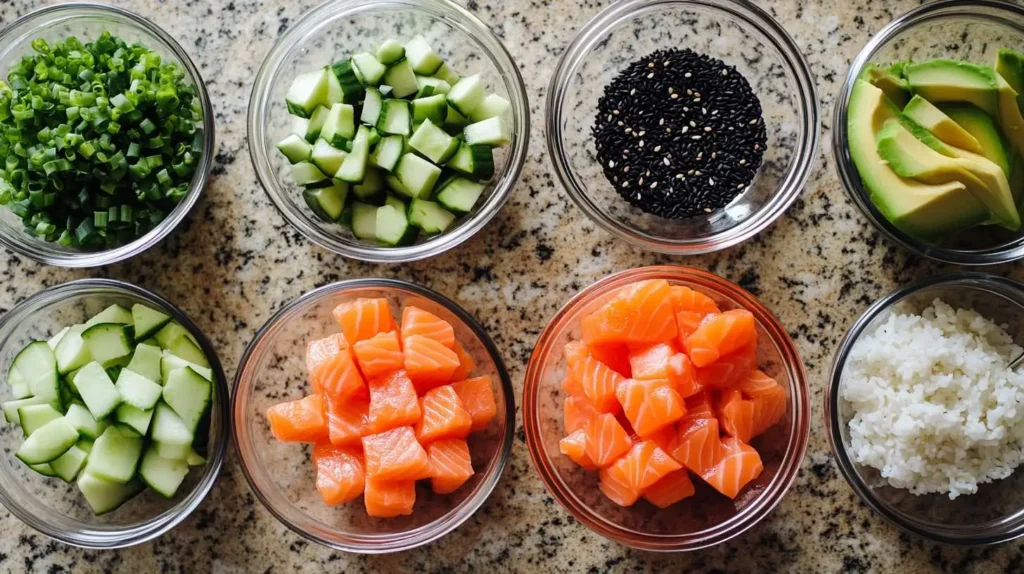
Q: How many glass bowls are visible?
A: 8